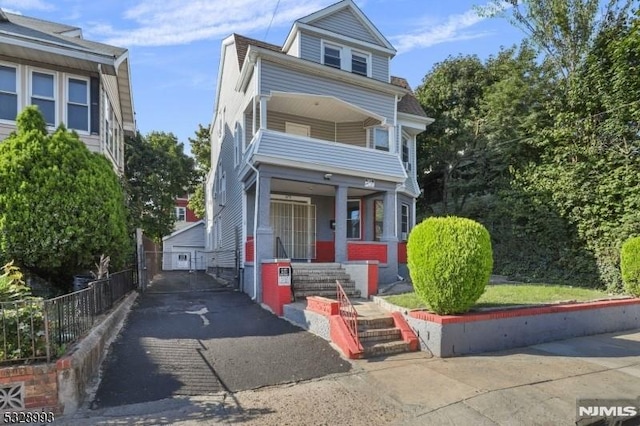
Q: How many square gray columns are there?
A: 3